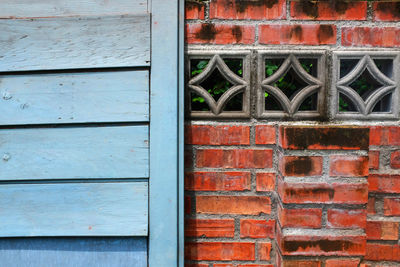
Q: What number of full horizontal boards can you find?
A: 4